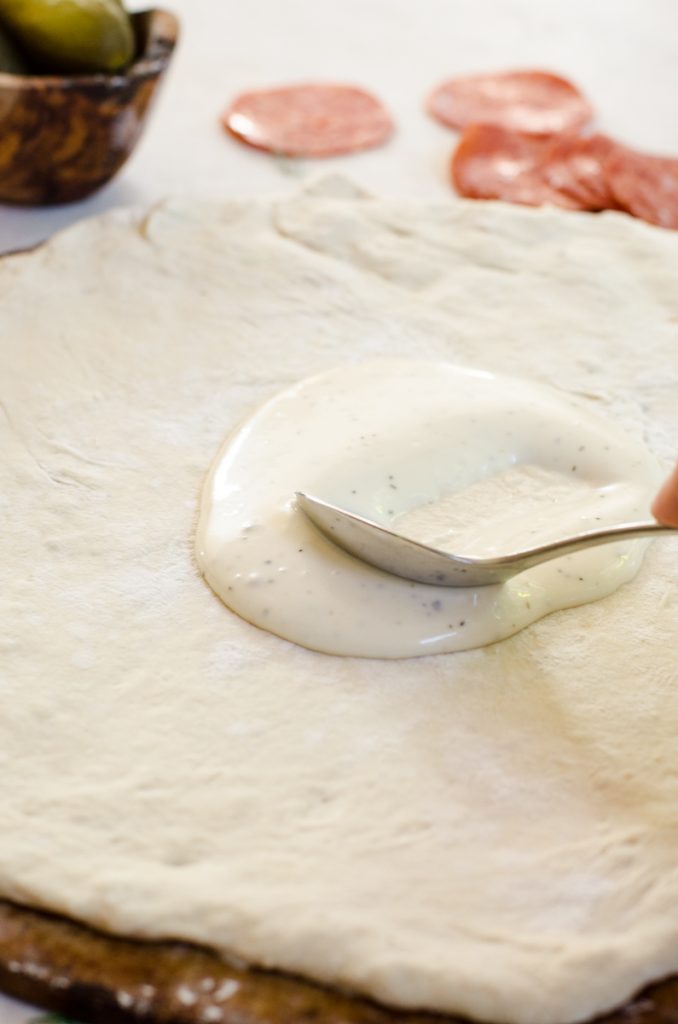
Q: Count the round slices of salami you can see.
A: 5